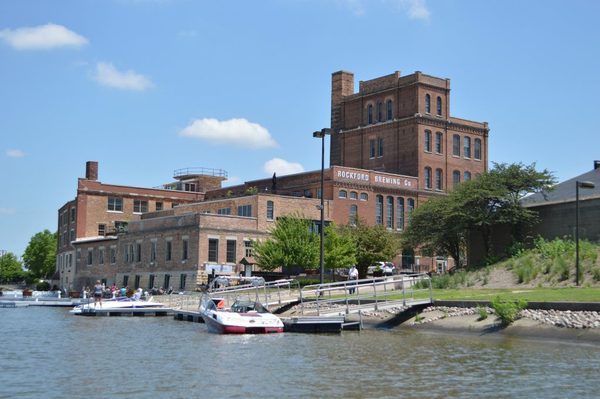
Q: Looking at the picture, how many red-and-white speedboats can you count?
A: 1